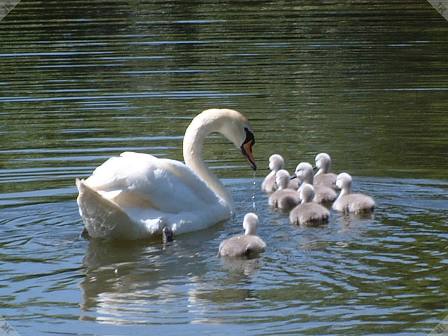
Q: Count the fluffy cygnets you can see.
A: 7